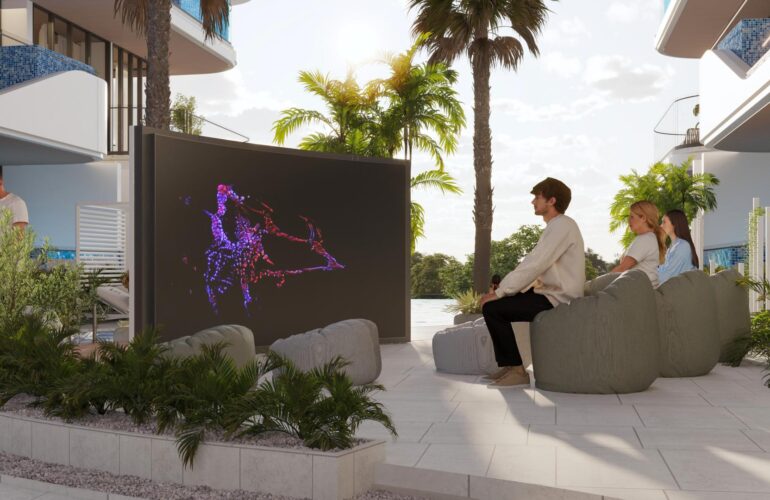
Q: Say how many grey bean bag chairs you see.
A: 6